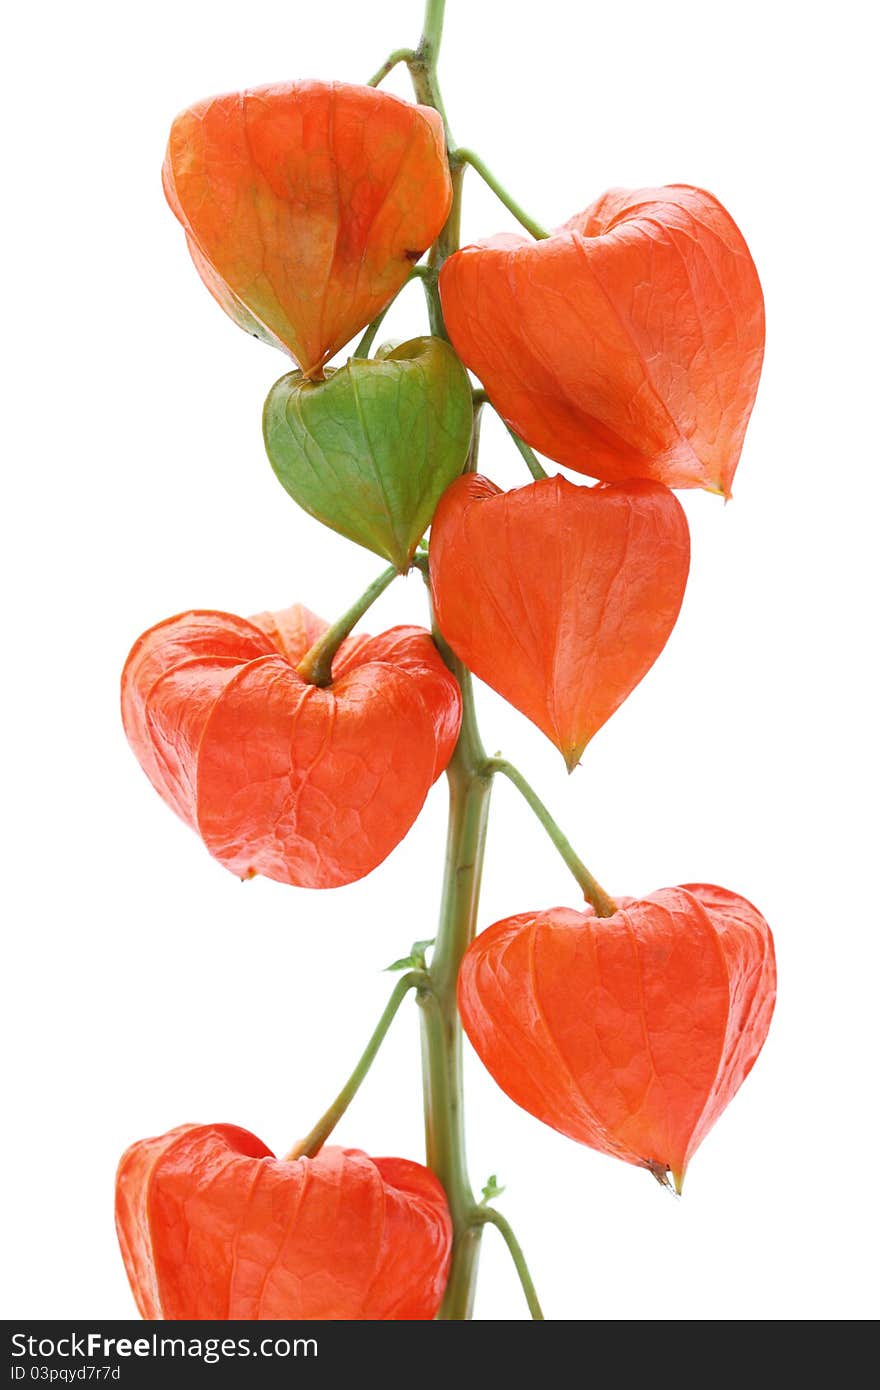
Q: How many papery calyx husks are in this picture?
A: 7